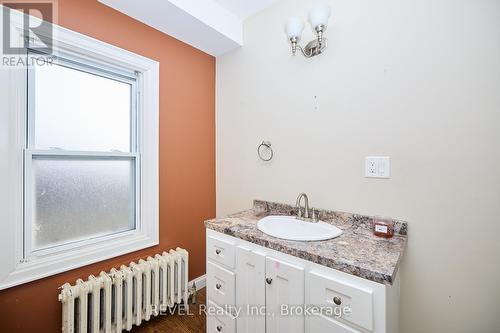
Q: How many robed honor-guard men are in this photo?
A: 0